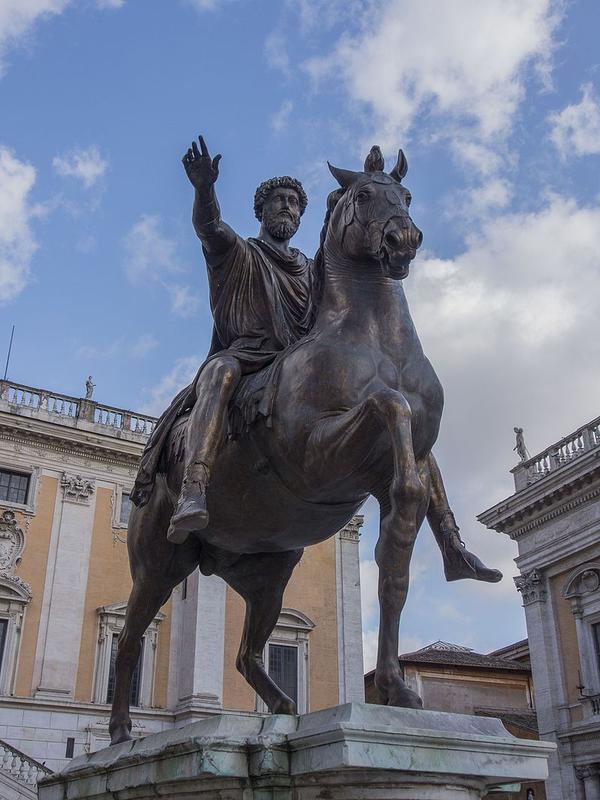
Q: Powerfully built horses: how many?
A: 1